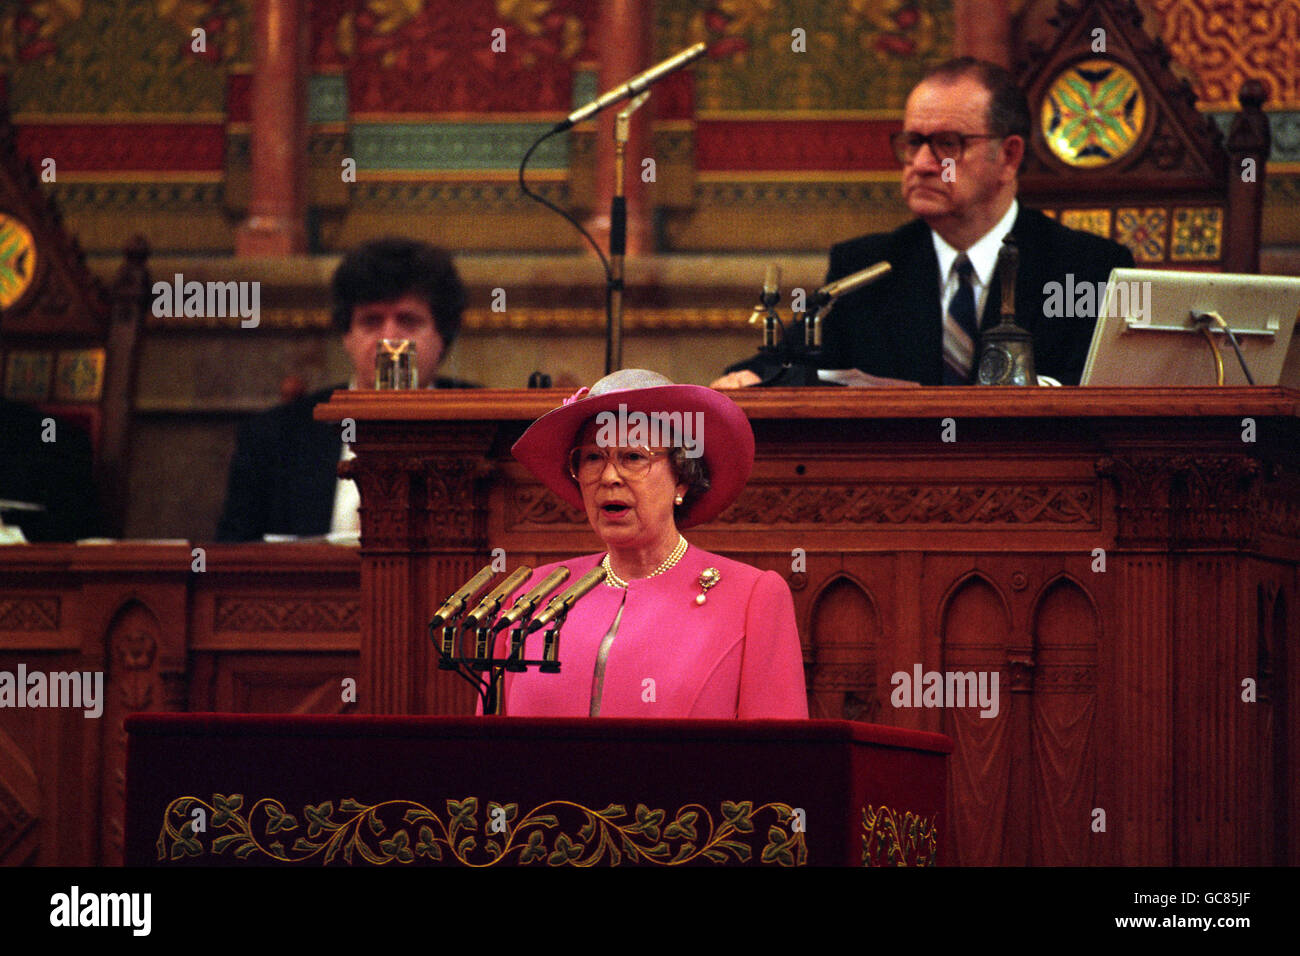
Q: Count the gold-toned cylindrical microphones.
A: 7